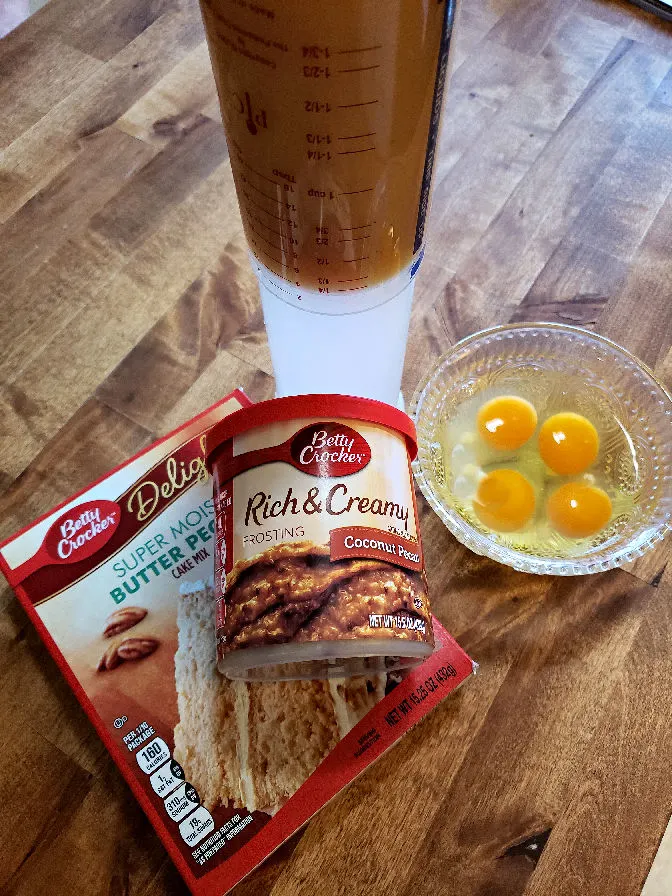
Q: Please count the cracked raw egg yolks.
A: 4